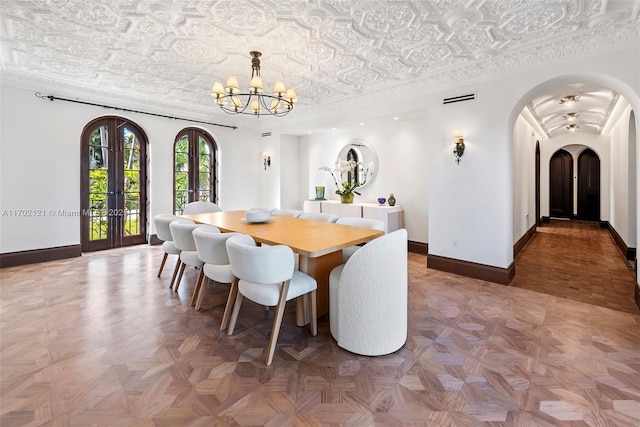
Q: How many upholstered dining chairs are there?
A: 10